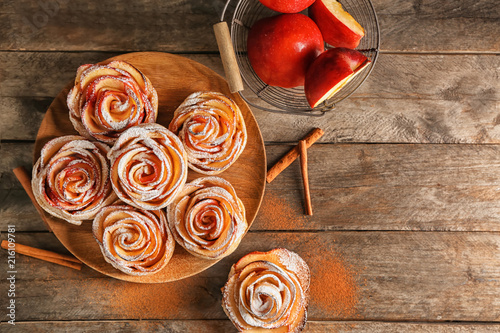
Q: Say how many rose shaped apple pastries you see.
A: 7